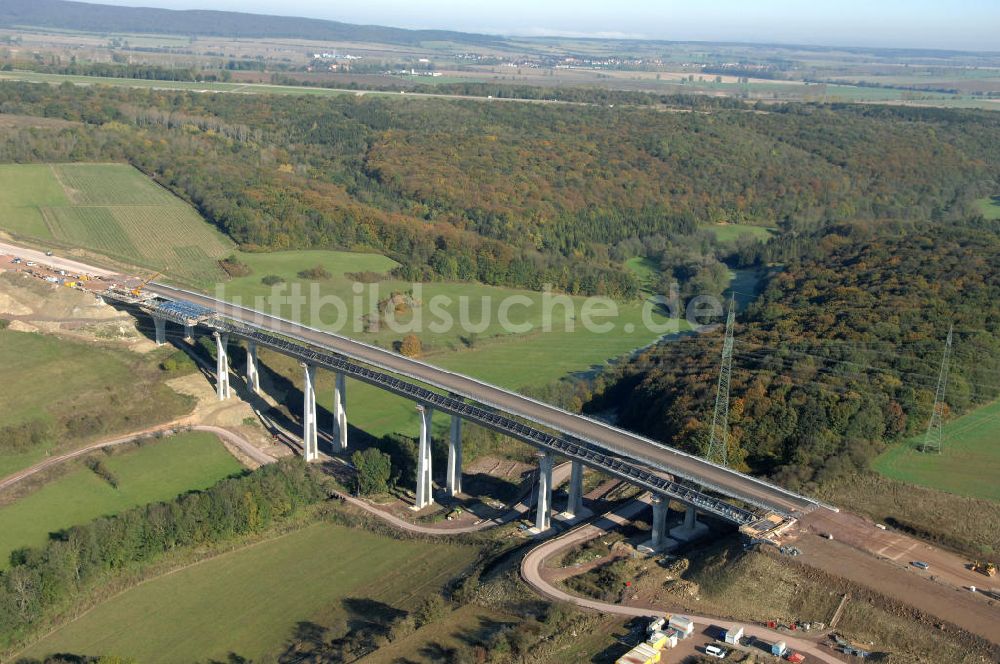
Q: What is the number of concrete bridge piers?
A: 12